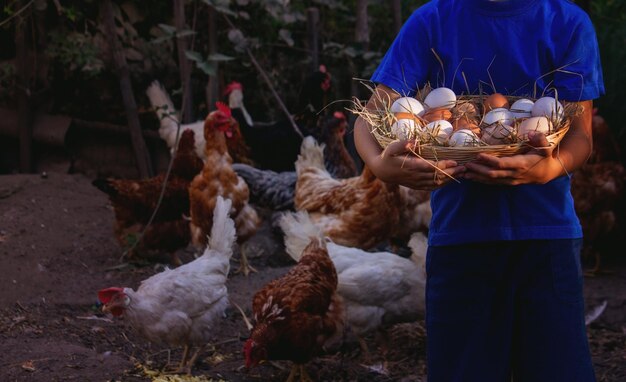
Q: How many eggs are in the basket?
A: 15